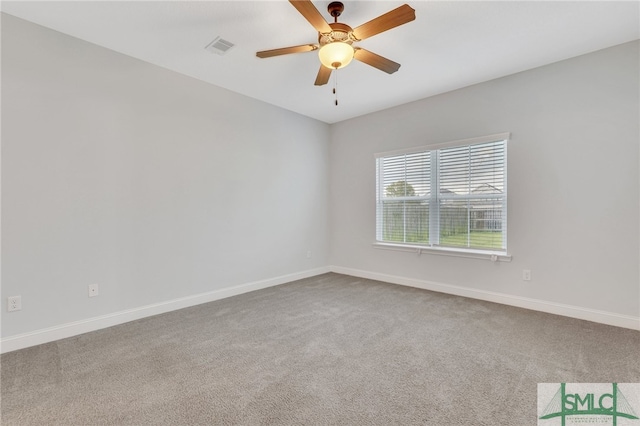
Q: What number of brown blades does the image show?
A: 5